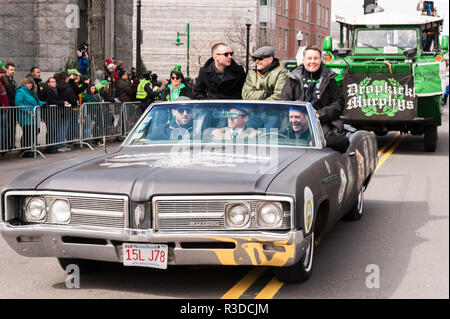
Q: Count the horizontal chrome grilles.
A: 2